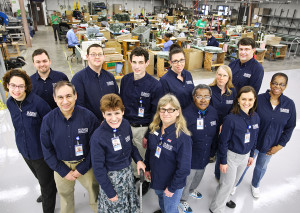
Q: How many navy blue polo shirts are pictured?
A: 13